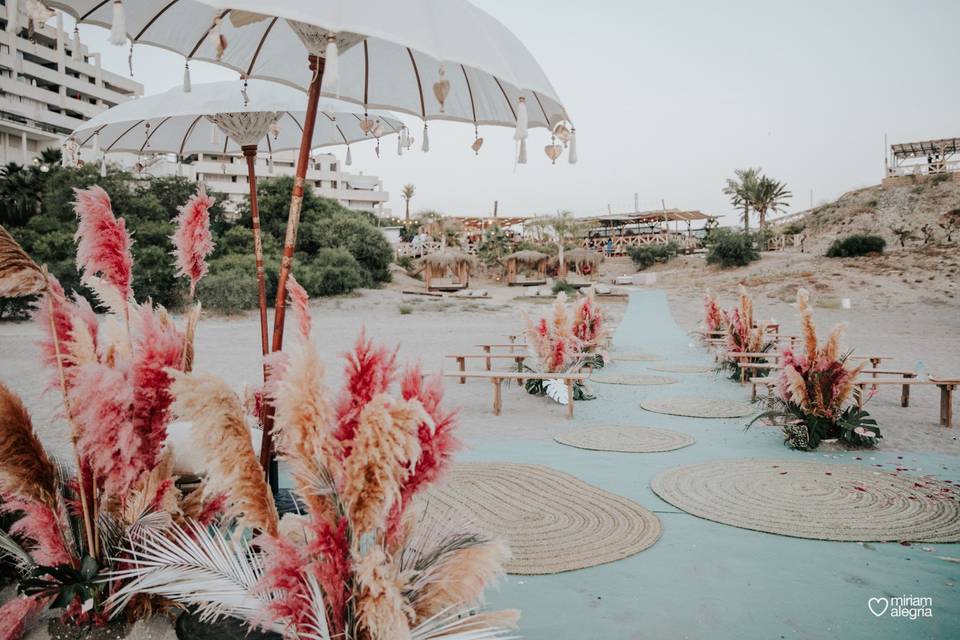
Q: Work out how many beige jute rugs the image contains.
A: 7